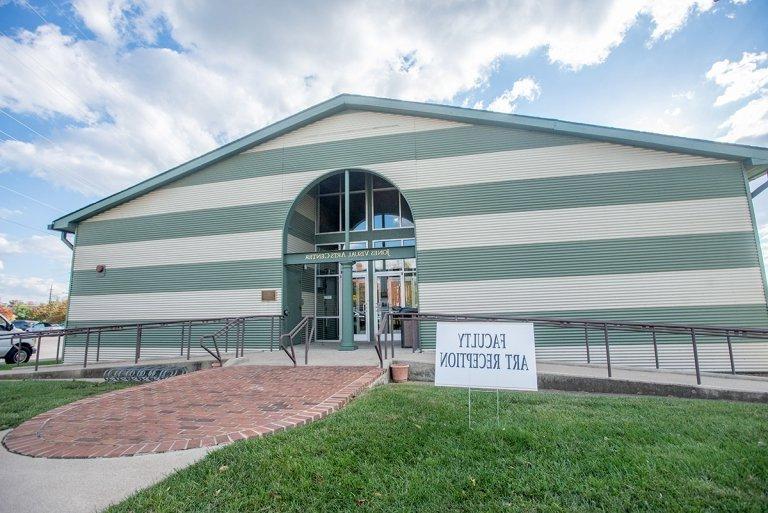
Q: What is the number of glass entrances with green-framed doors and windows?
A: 1